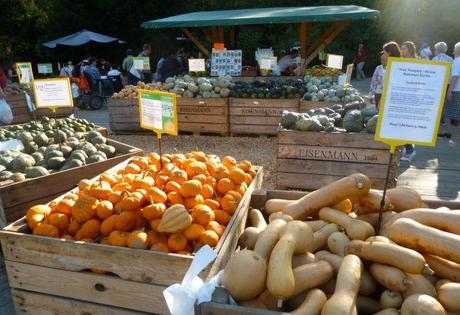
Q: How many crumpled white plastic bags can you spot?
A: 1